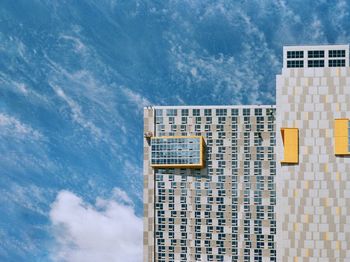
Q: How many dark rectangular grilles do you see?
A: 6